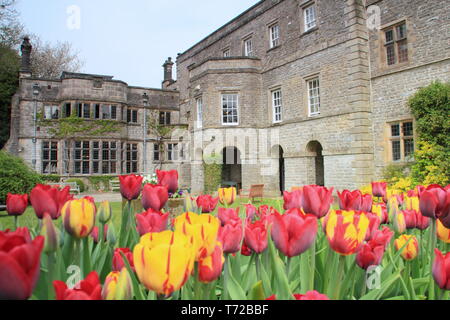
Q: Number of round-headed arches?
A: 3